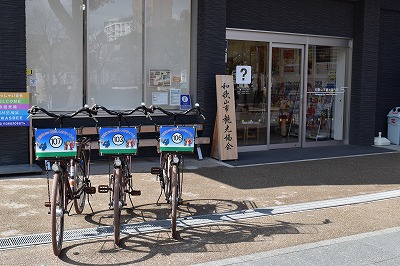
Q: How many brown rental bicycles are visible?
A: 3